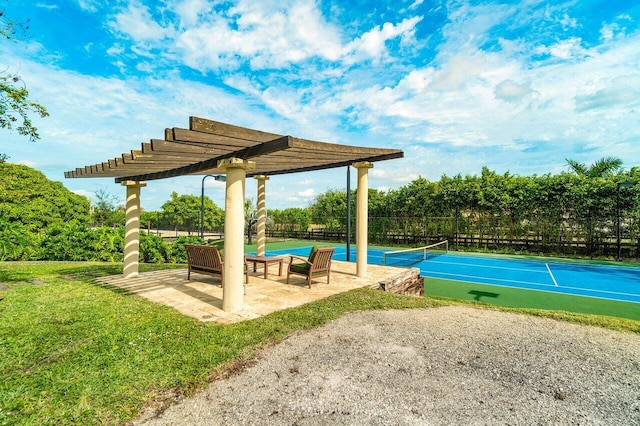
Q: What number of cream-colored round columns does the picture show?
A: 4